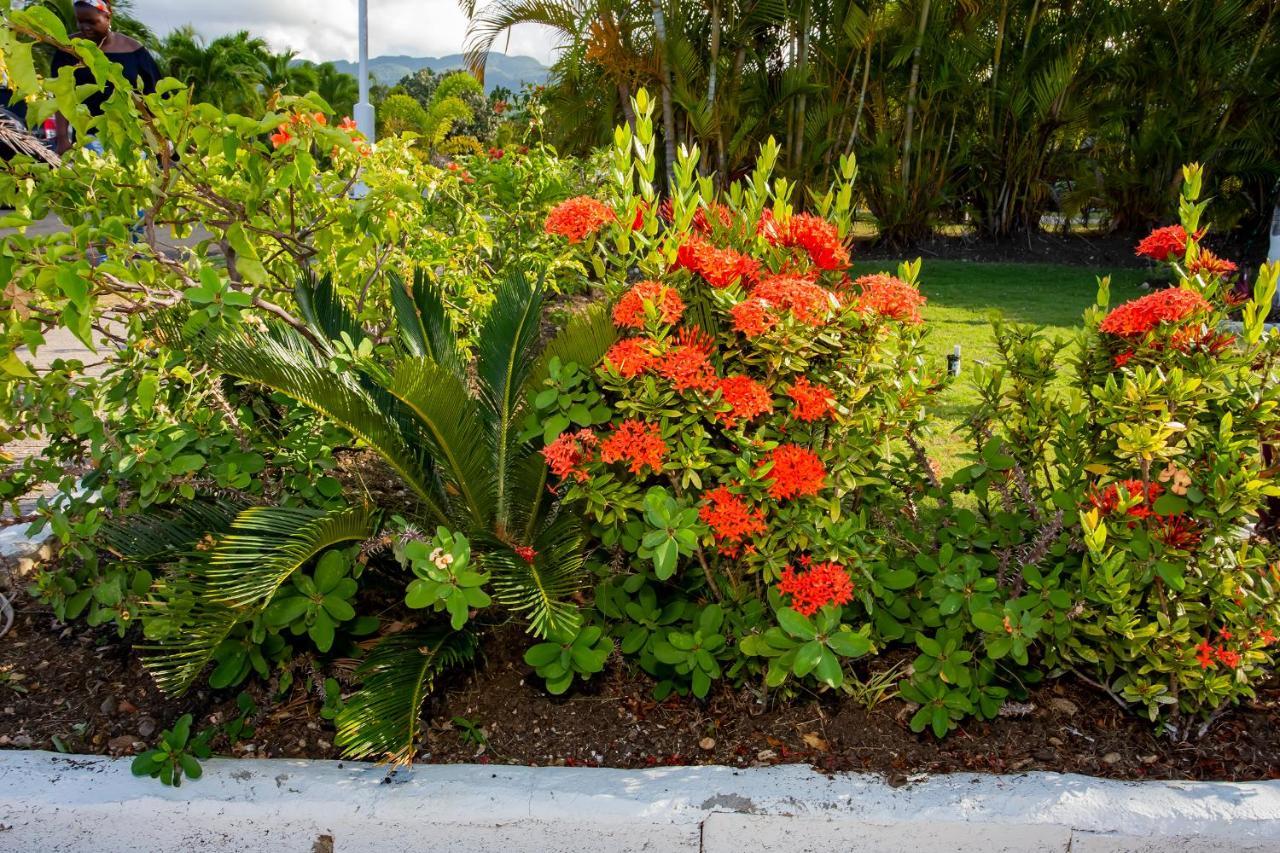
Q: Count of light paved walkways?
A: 1